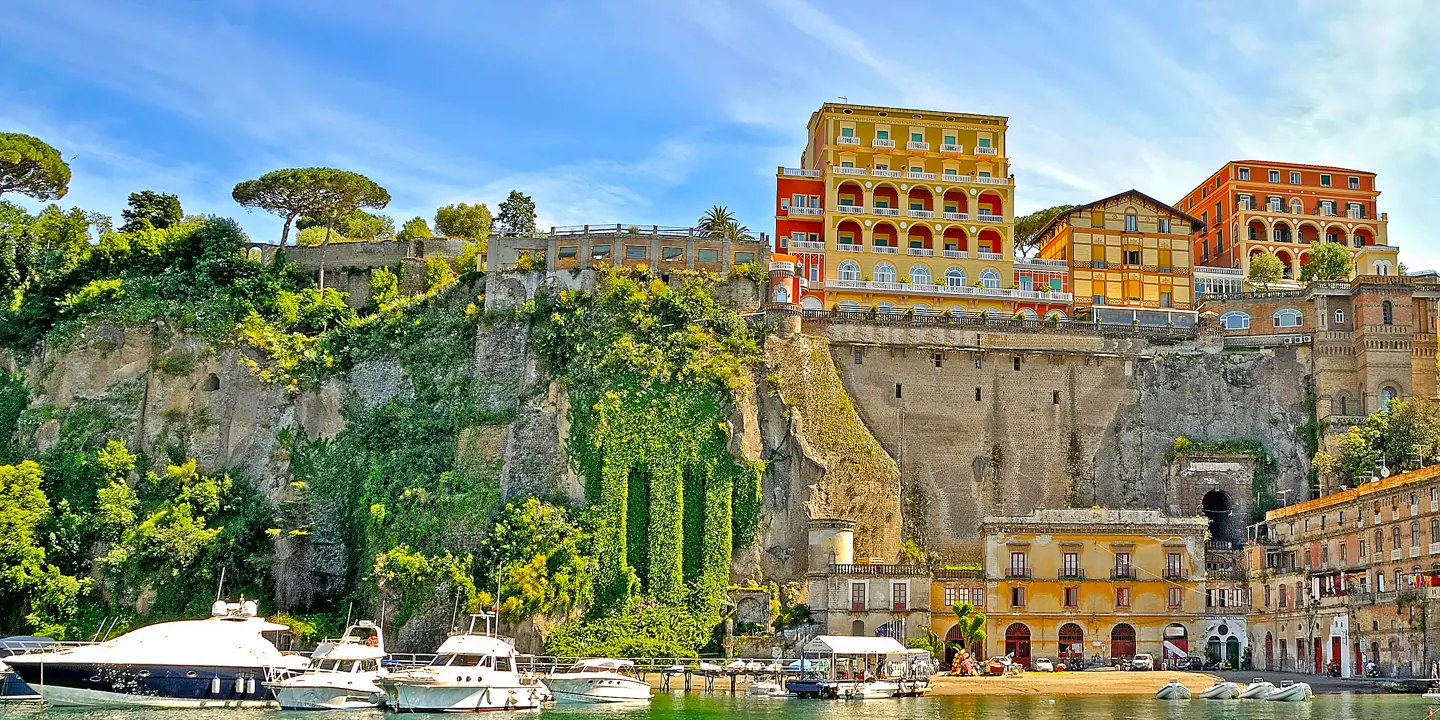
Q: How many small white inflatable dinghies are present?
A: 4